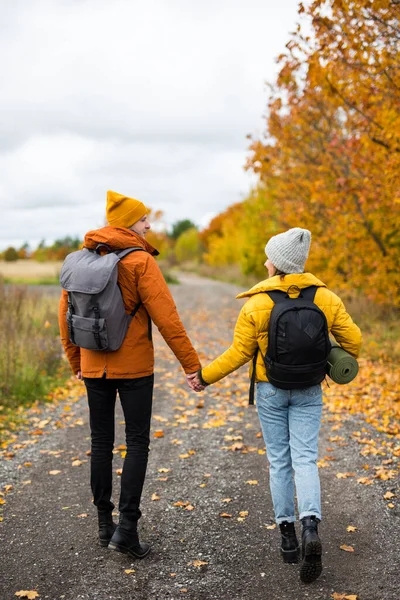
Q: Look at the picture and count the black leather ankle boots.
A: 4